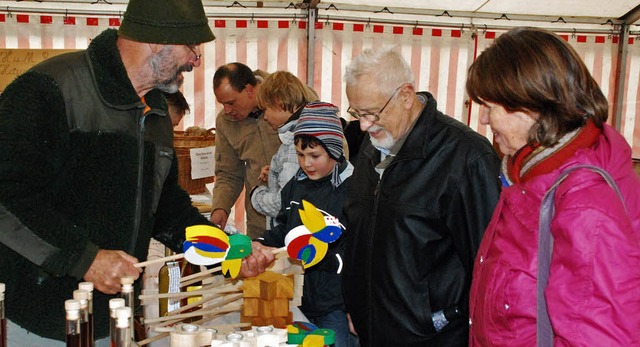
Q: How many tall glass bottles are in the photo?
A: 7